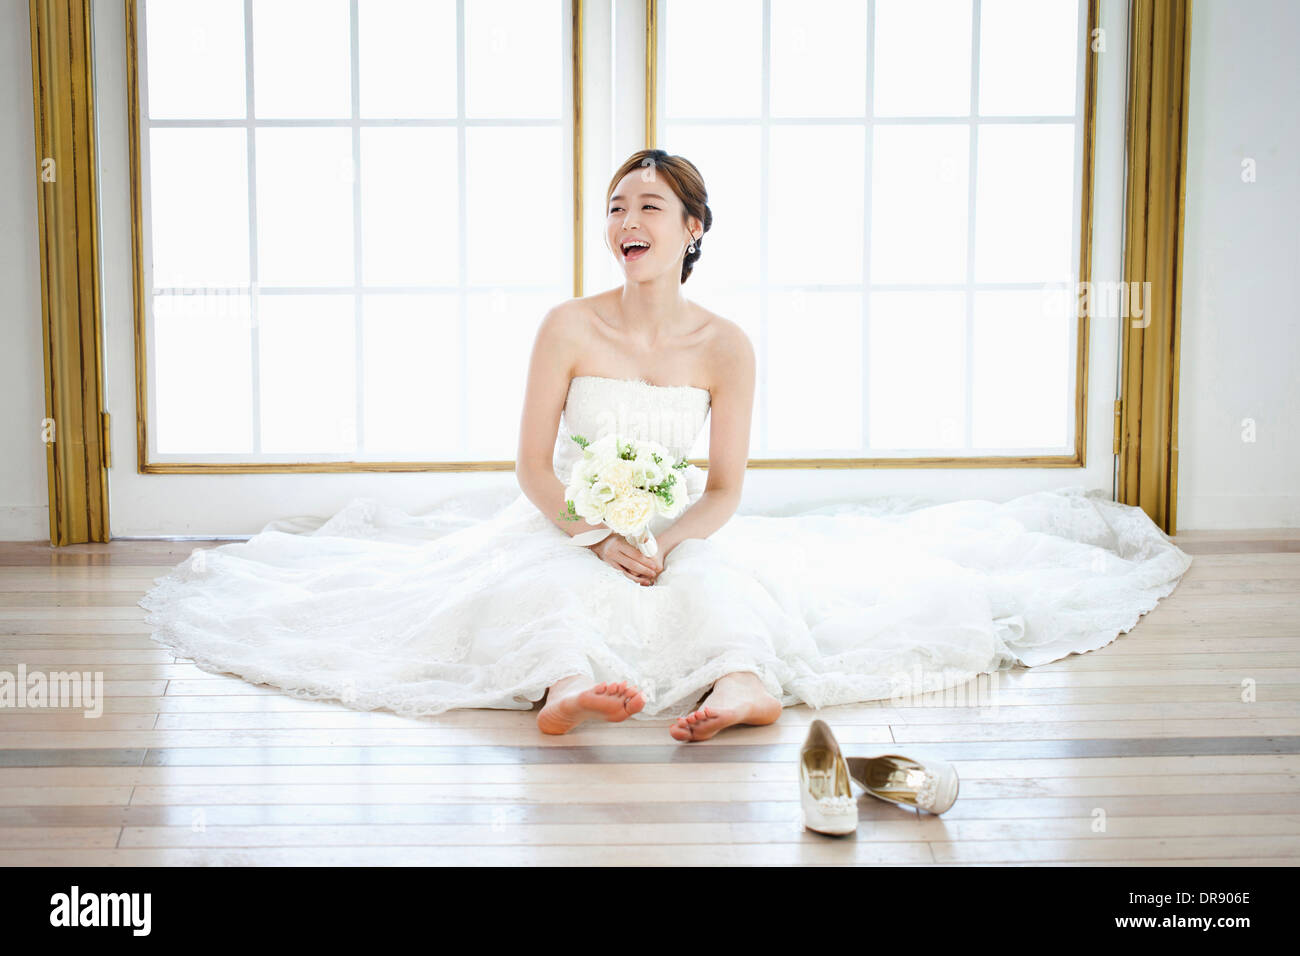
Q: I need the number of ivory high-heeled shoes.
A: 2